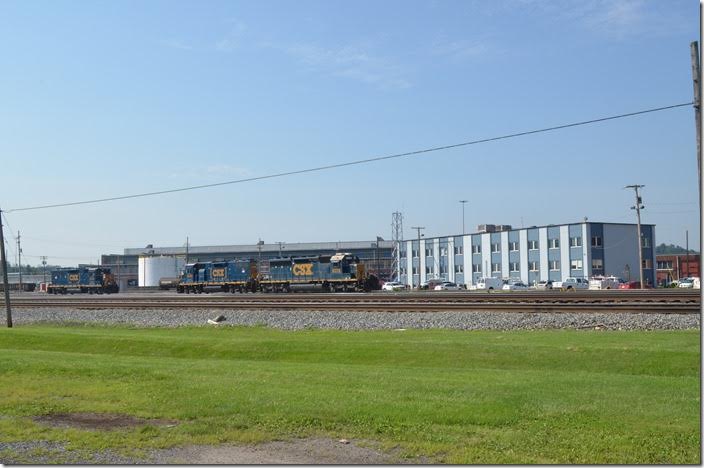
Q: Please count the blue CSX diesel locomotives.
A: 3